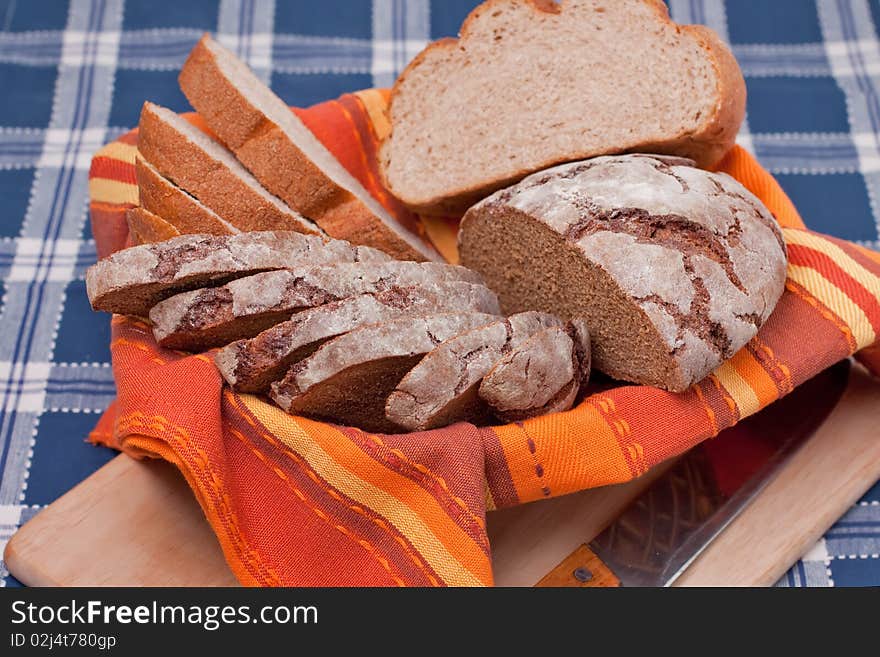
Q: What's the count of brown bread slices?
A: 6